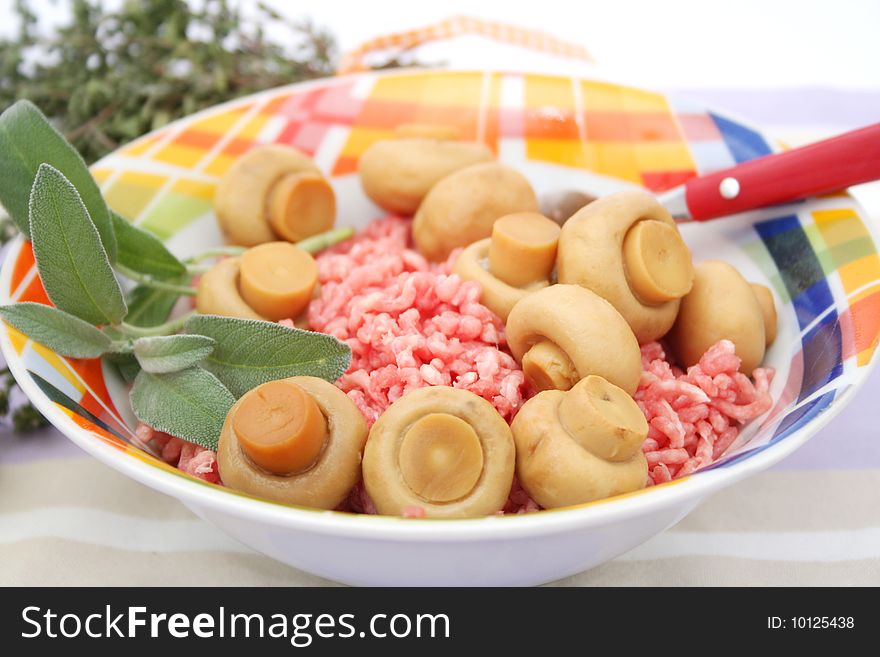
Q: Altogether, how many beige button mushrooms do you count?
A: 11